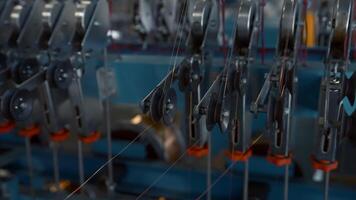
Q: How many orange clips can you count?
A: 8